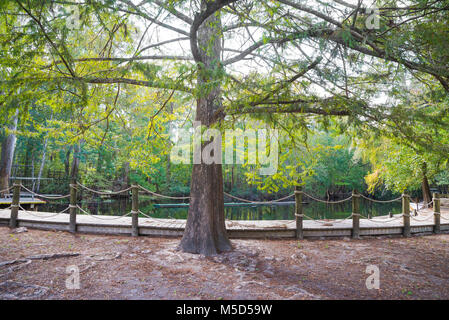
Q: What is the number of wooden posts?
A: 7